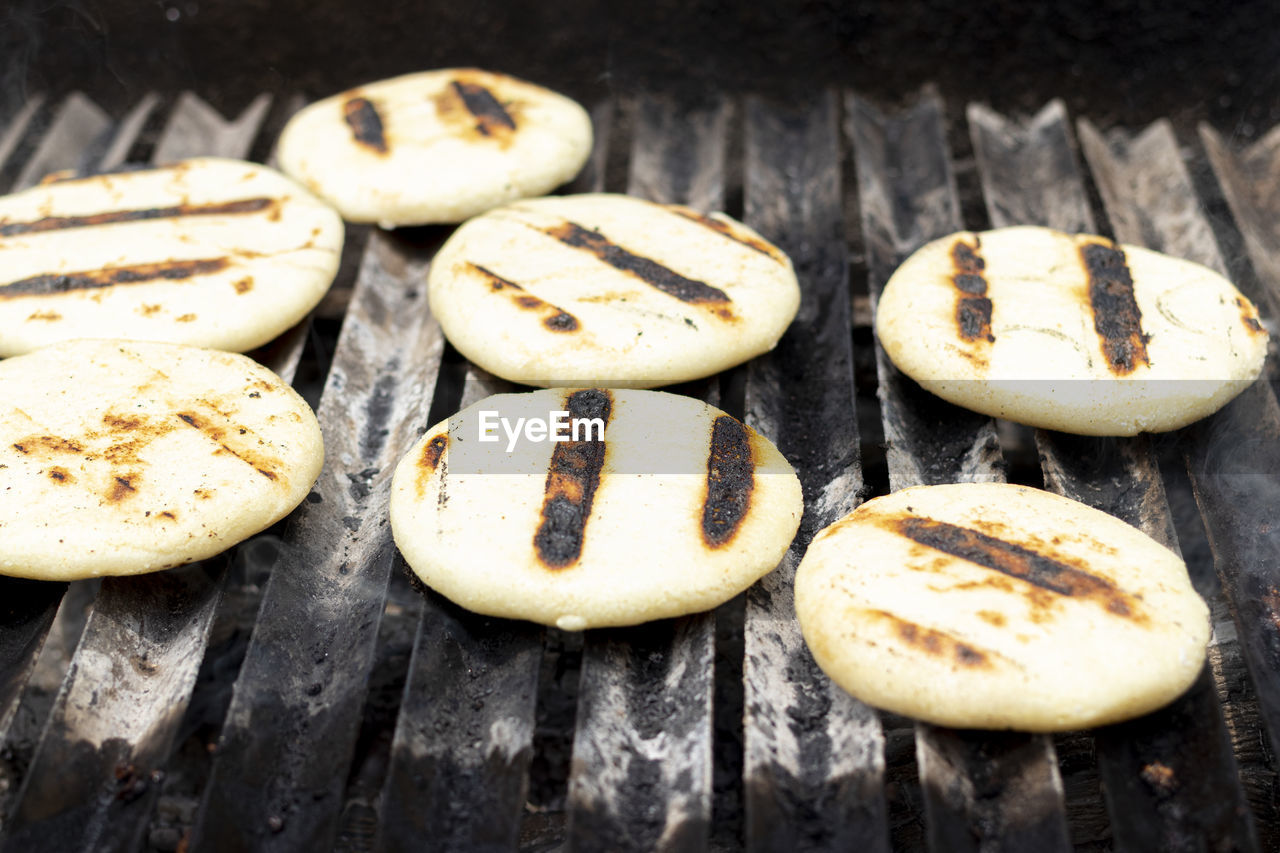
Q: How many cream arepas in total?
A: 7